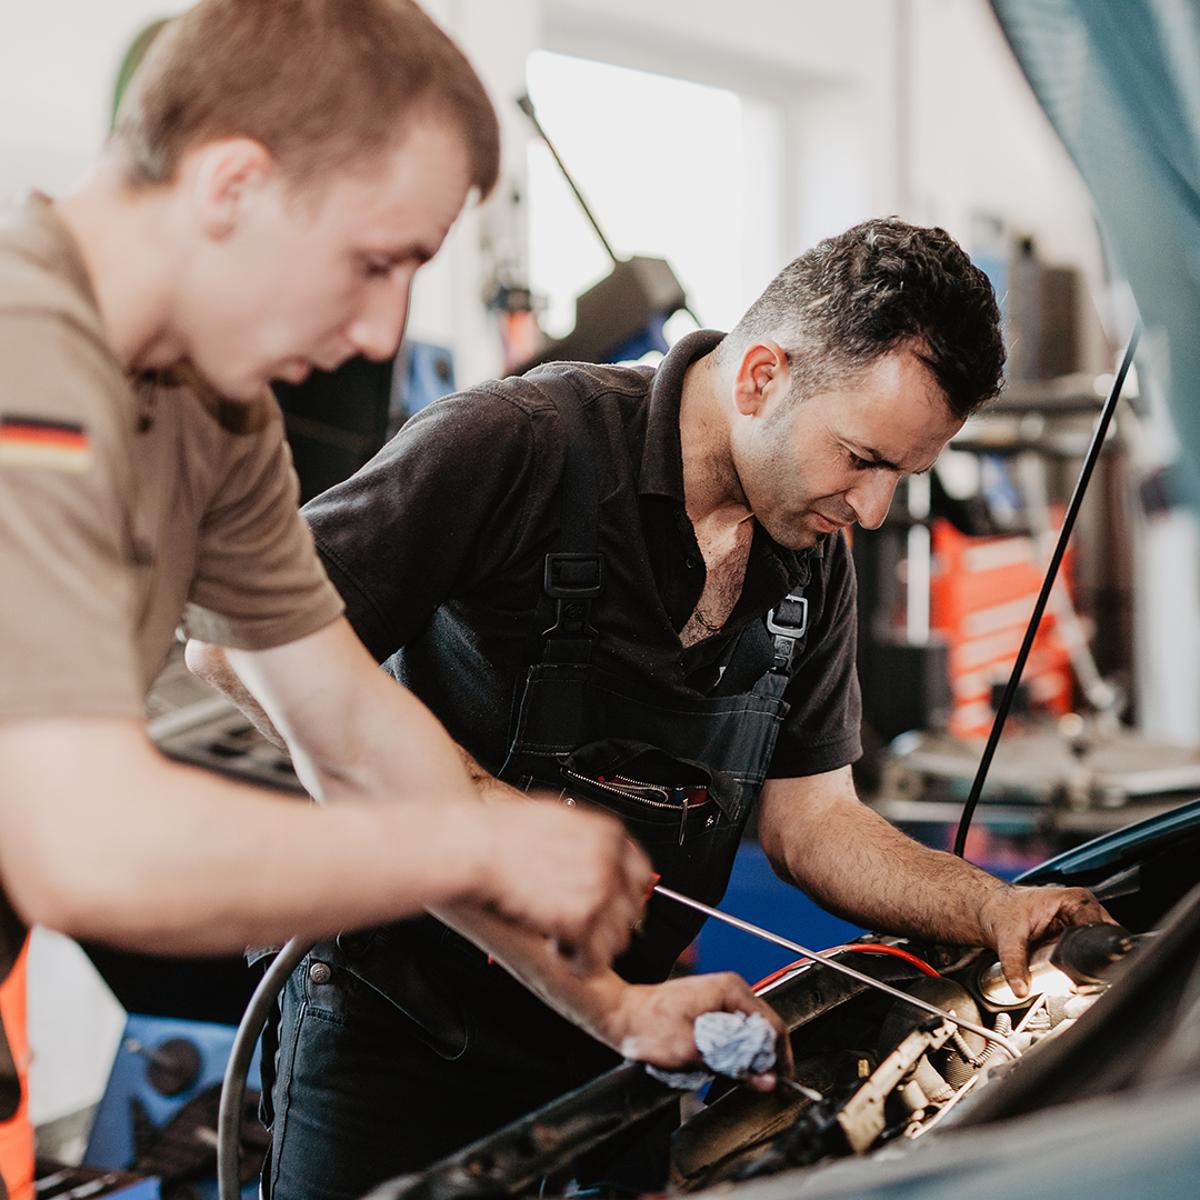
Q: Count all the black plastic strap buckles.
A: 2